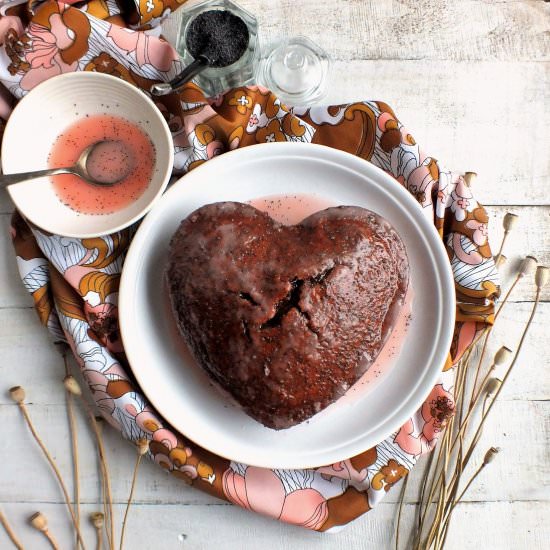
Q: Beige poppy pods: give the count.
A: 13